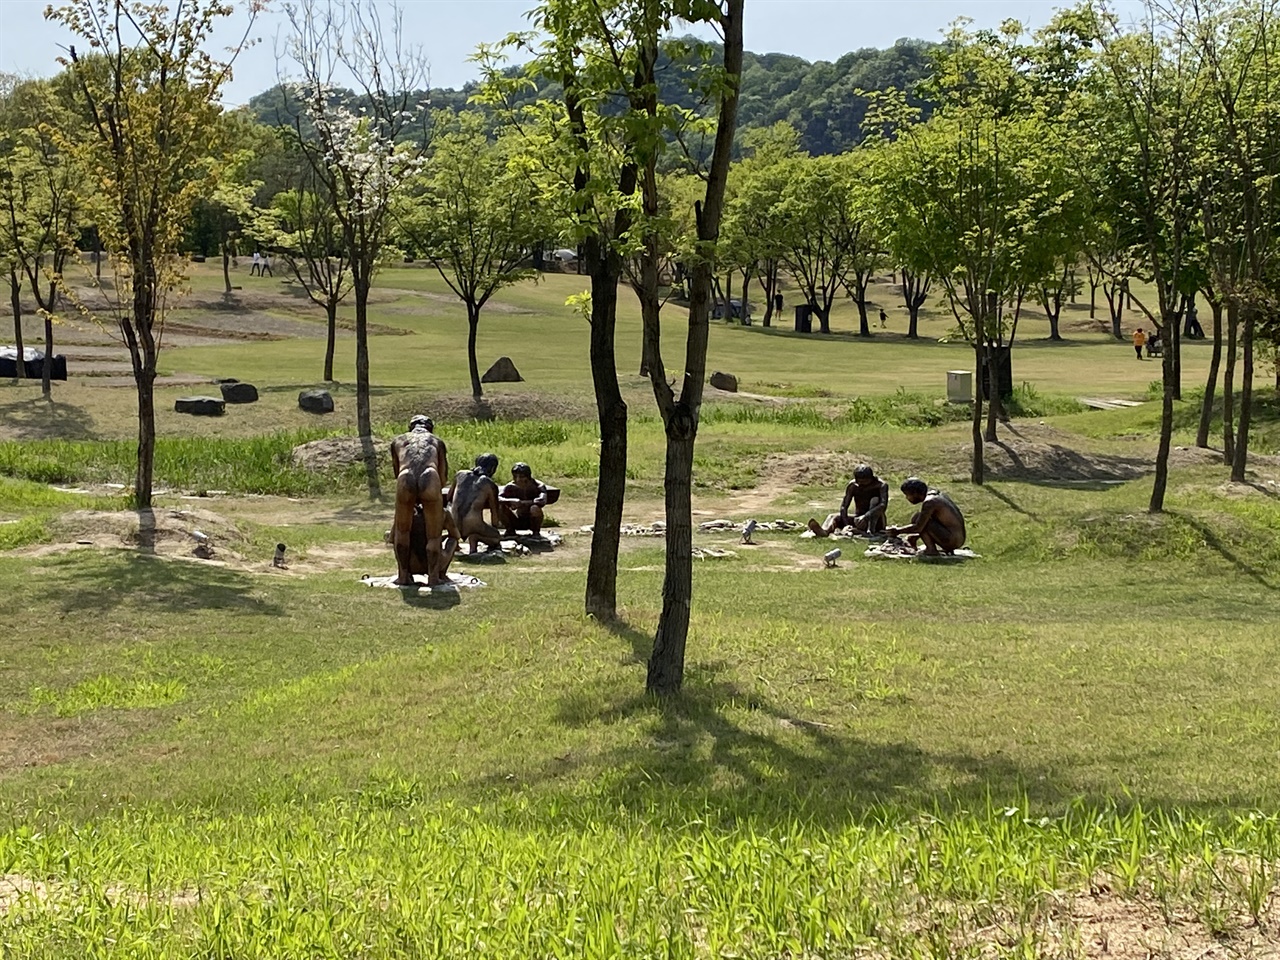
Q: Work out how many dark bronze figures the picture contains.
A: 6